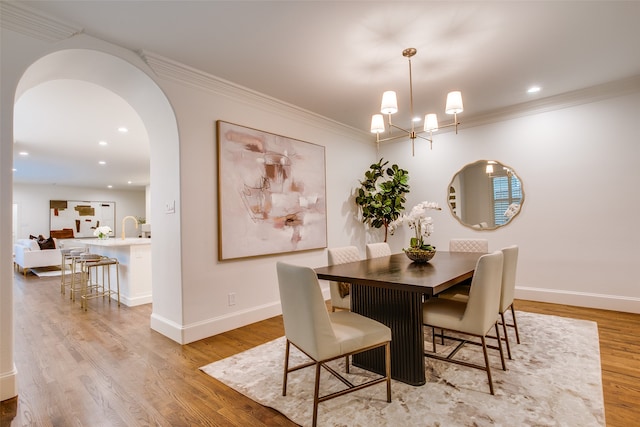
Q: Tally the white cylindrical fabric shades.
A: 4